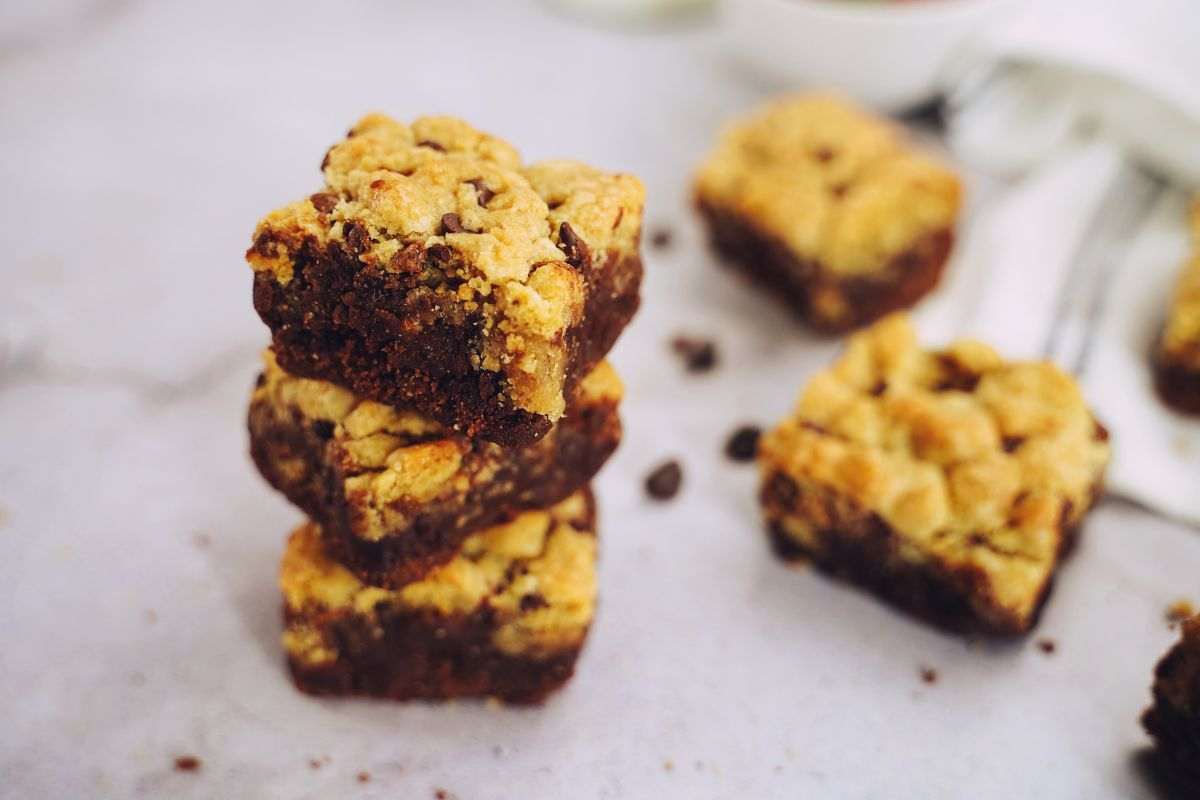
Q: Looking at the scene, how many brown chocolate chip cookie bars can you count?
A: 7